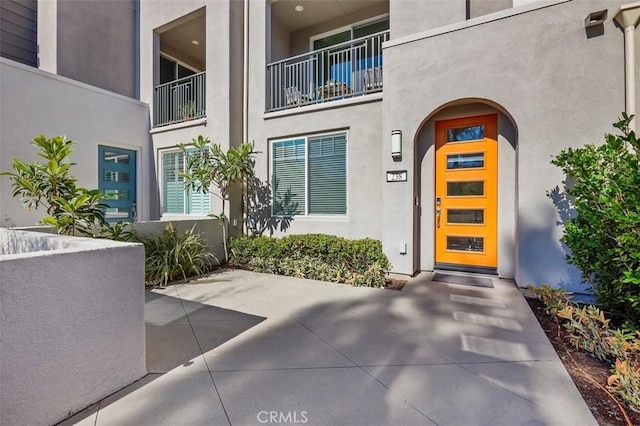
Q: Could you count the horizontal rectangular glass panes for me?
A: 9